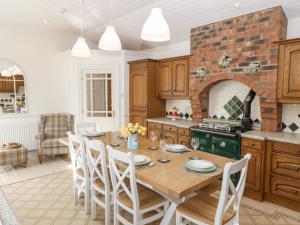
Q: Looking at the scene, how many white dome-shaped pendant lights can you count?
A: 3